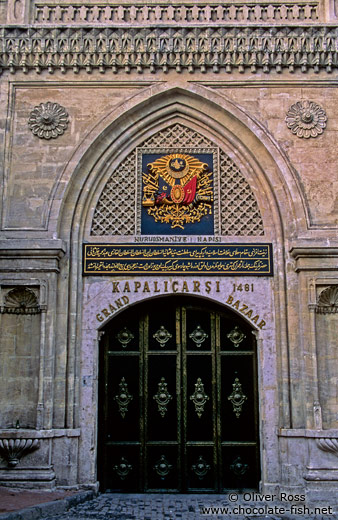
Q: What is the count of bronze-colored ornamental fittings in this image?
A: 12